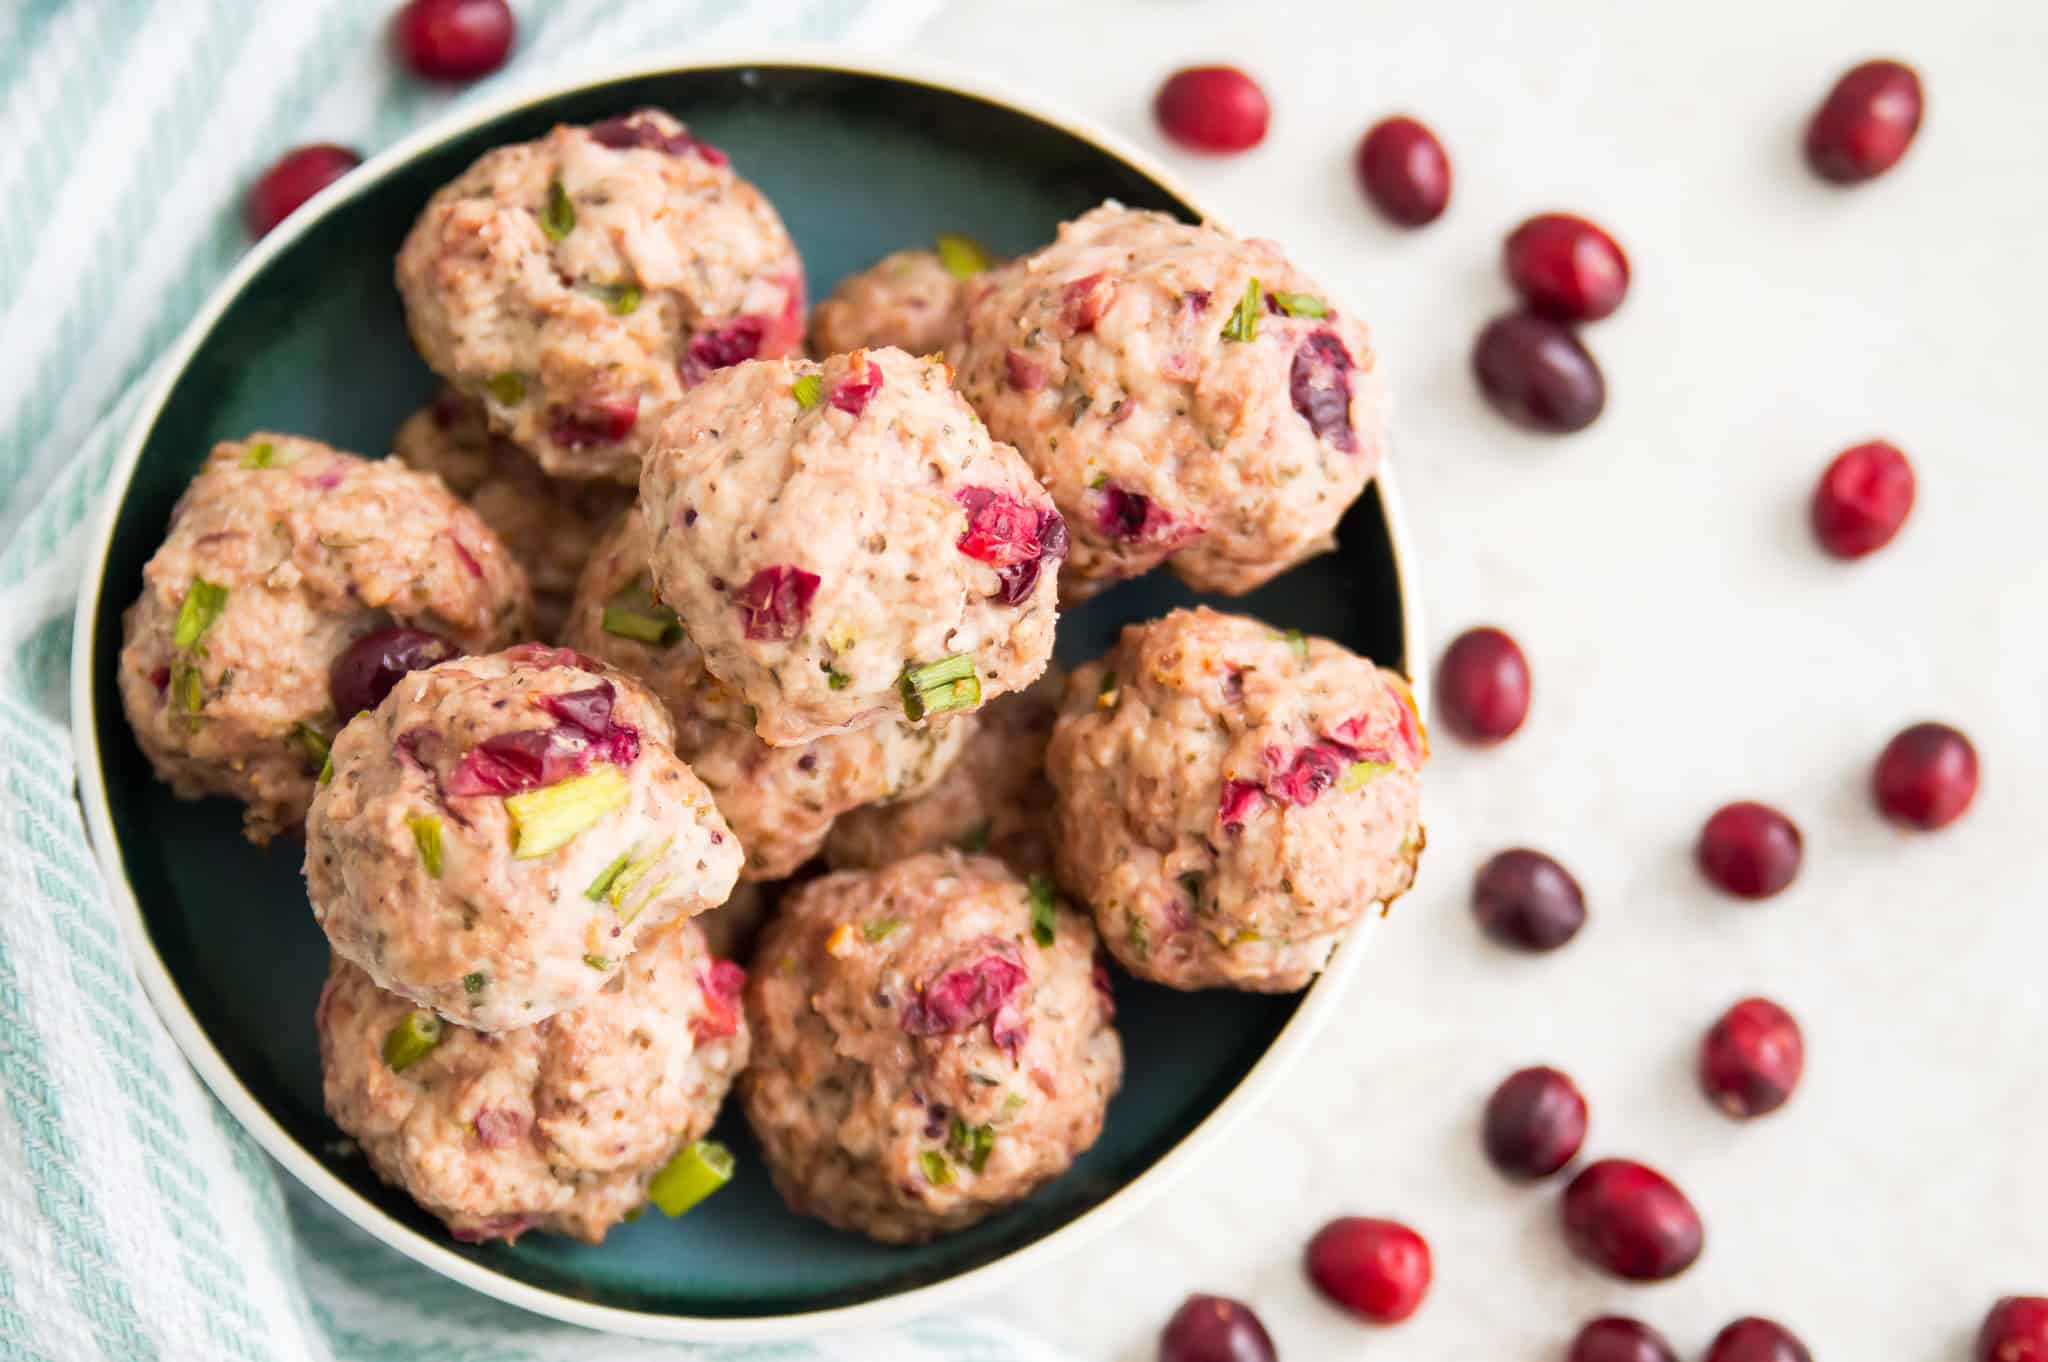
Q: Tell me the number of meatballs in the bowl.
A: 12